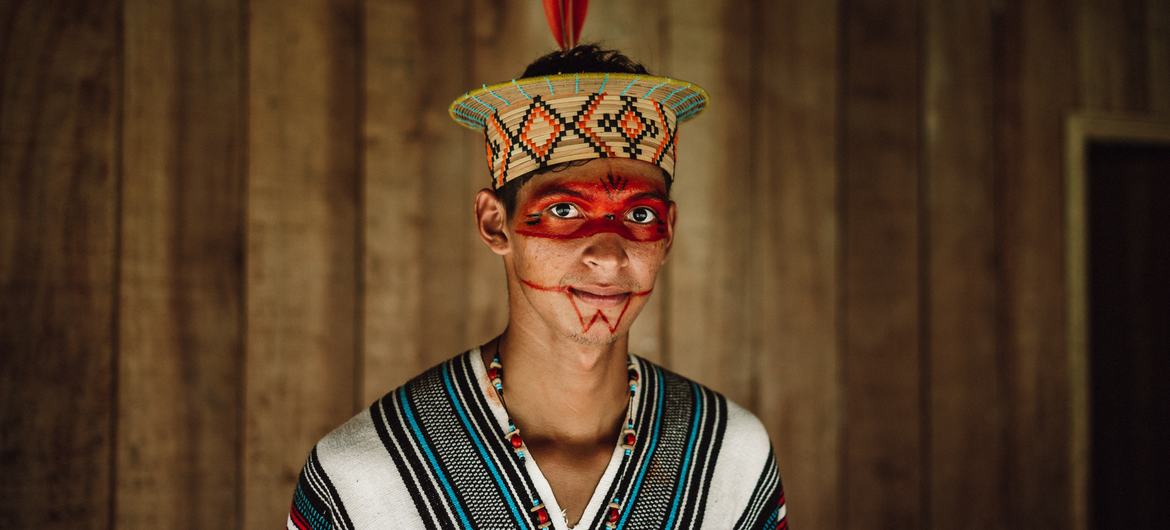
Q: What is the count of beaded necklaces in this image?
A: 1